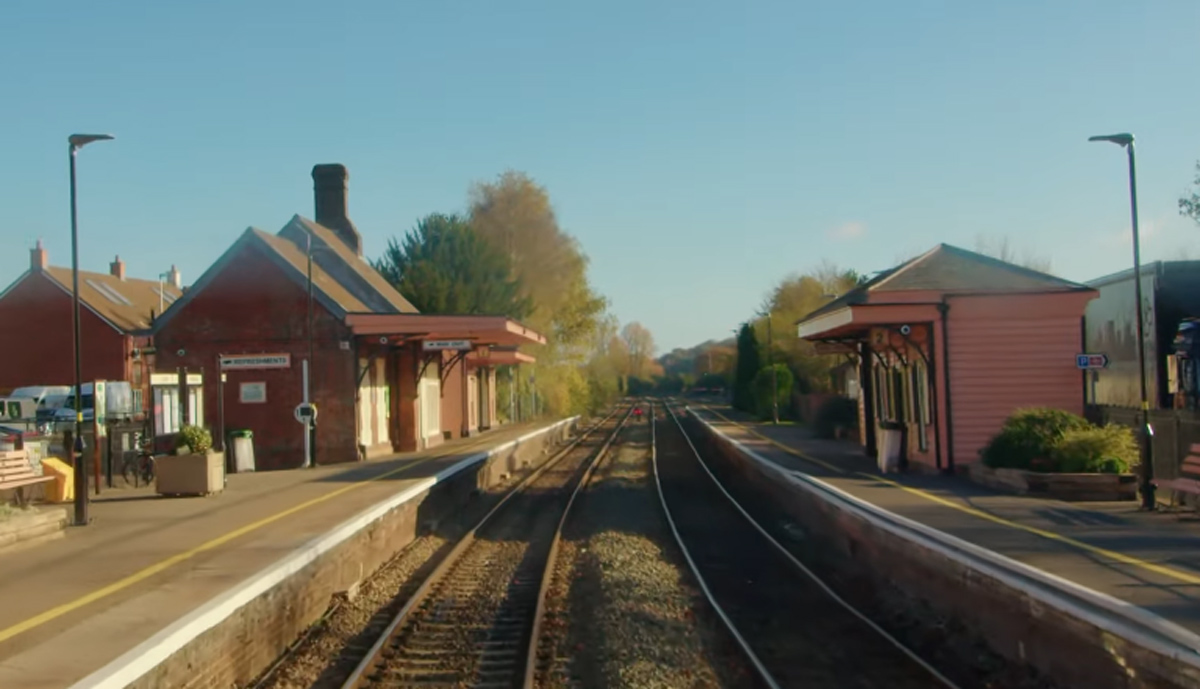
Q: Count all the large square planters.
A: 1